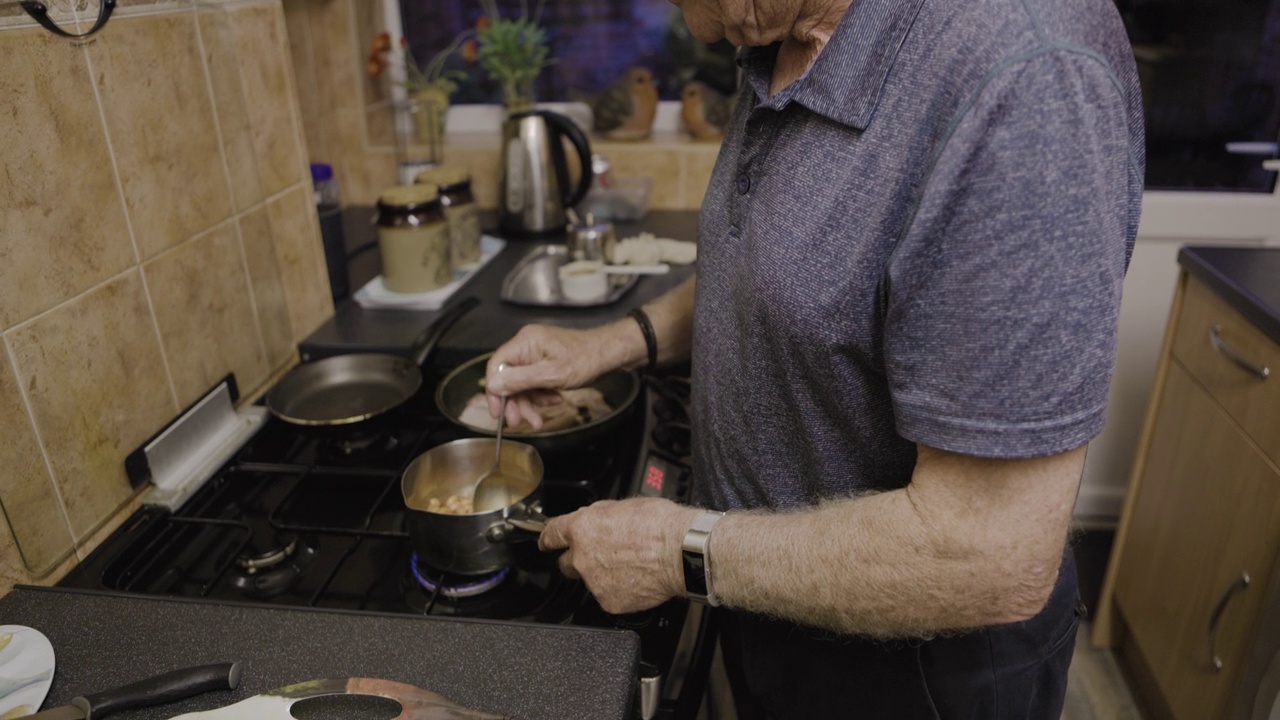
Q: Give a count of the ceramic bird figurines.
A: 2